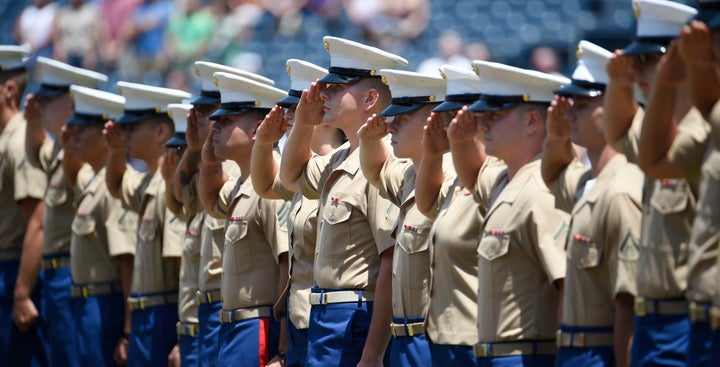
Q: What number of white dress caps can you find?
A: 14